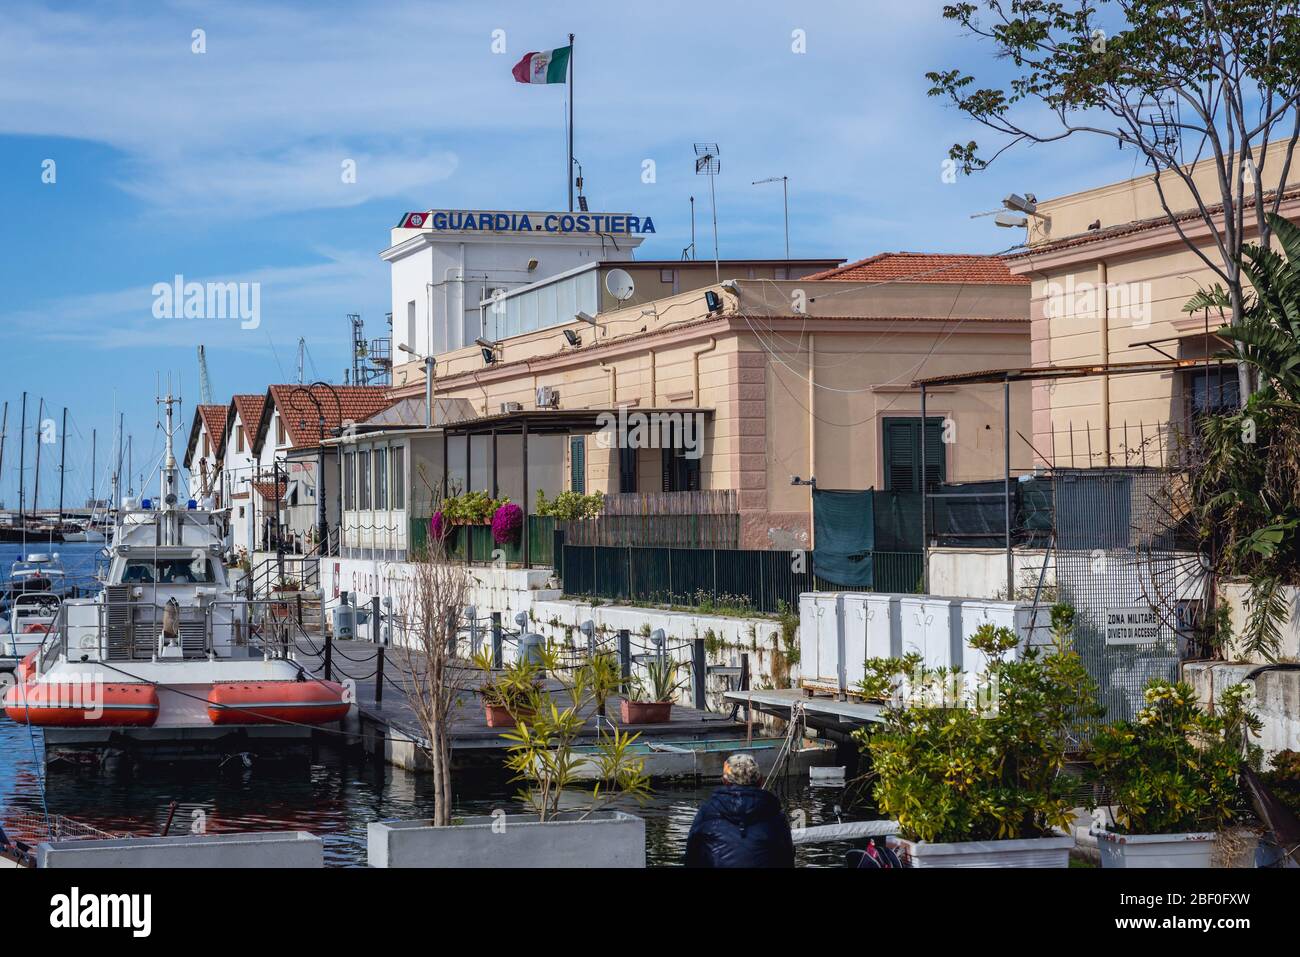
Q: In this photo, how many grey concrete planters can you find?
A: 2